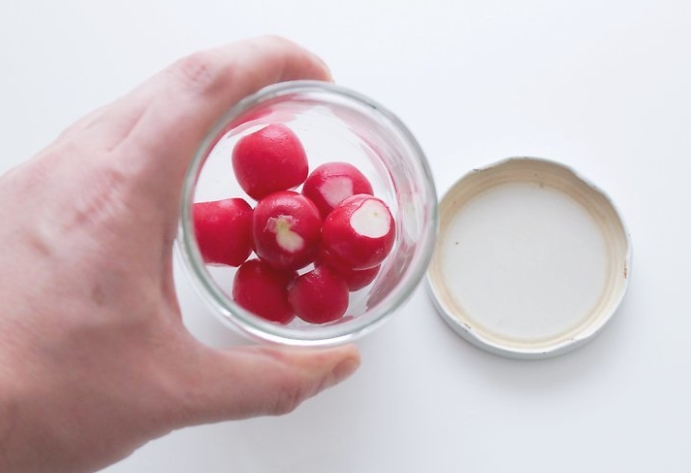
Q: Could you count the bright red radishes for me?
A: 8